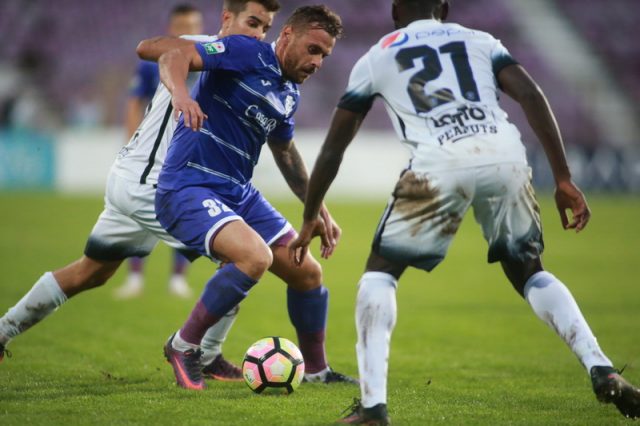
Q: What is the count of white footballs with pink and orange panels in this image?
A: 1